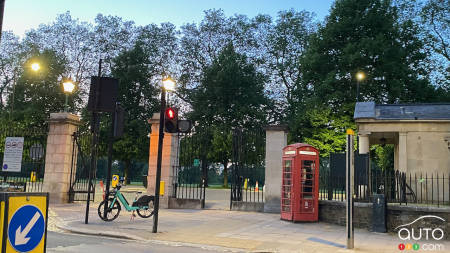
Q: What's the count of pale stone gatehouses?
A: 1